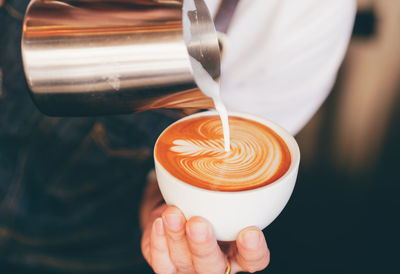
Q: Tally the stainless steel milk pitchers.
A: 1